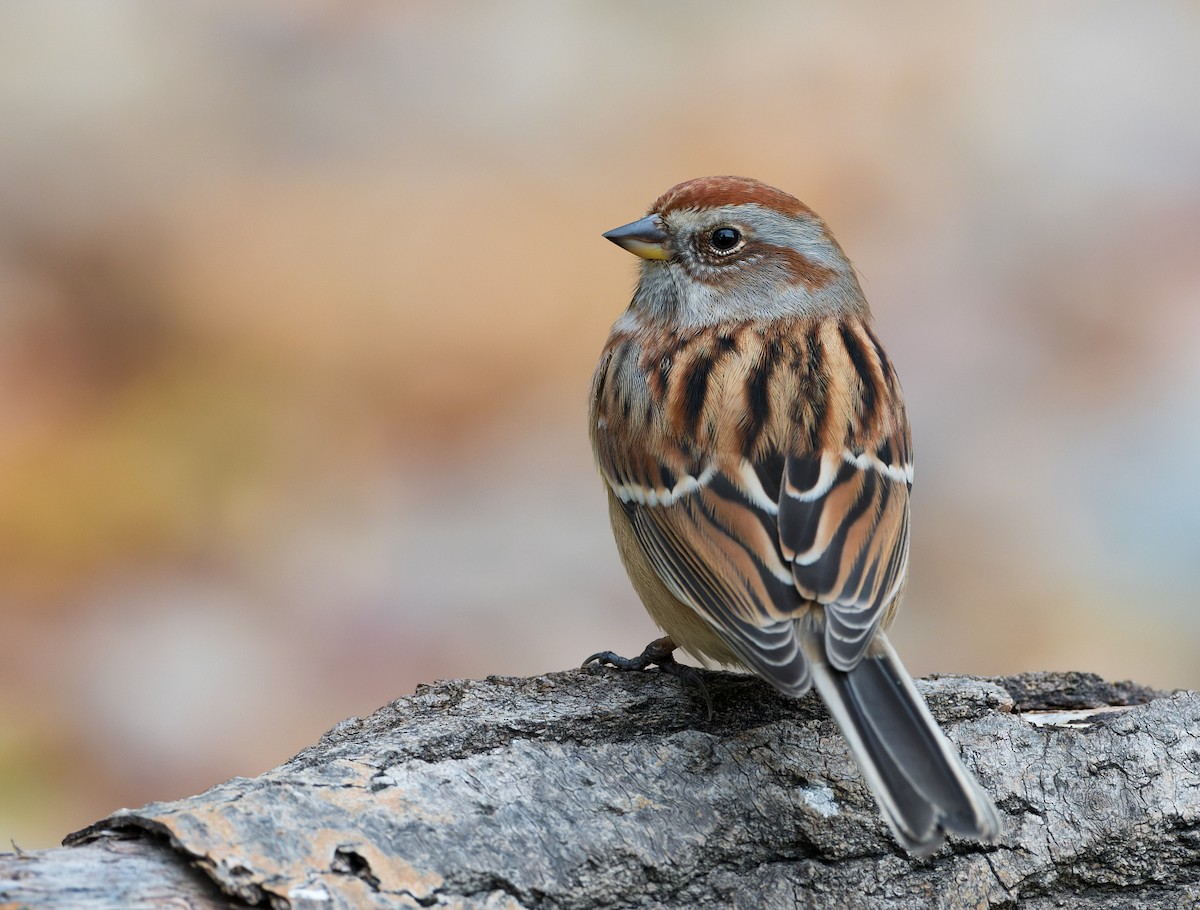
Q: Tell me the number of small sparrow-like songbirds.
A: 1